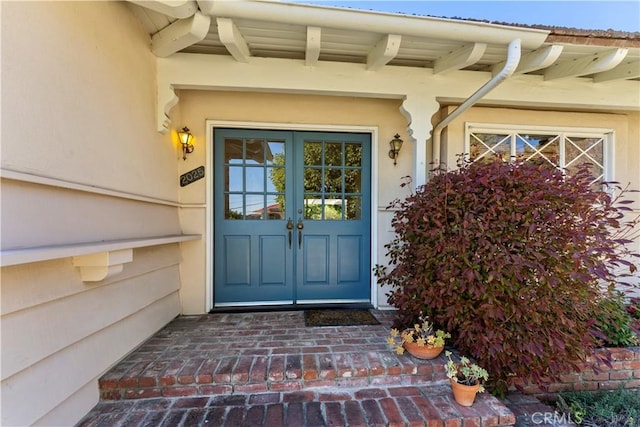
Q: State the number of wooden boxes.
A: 0